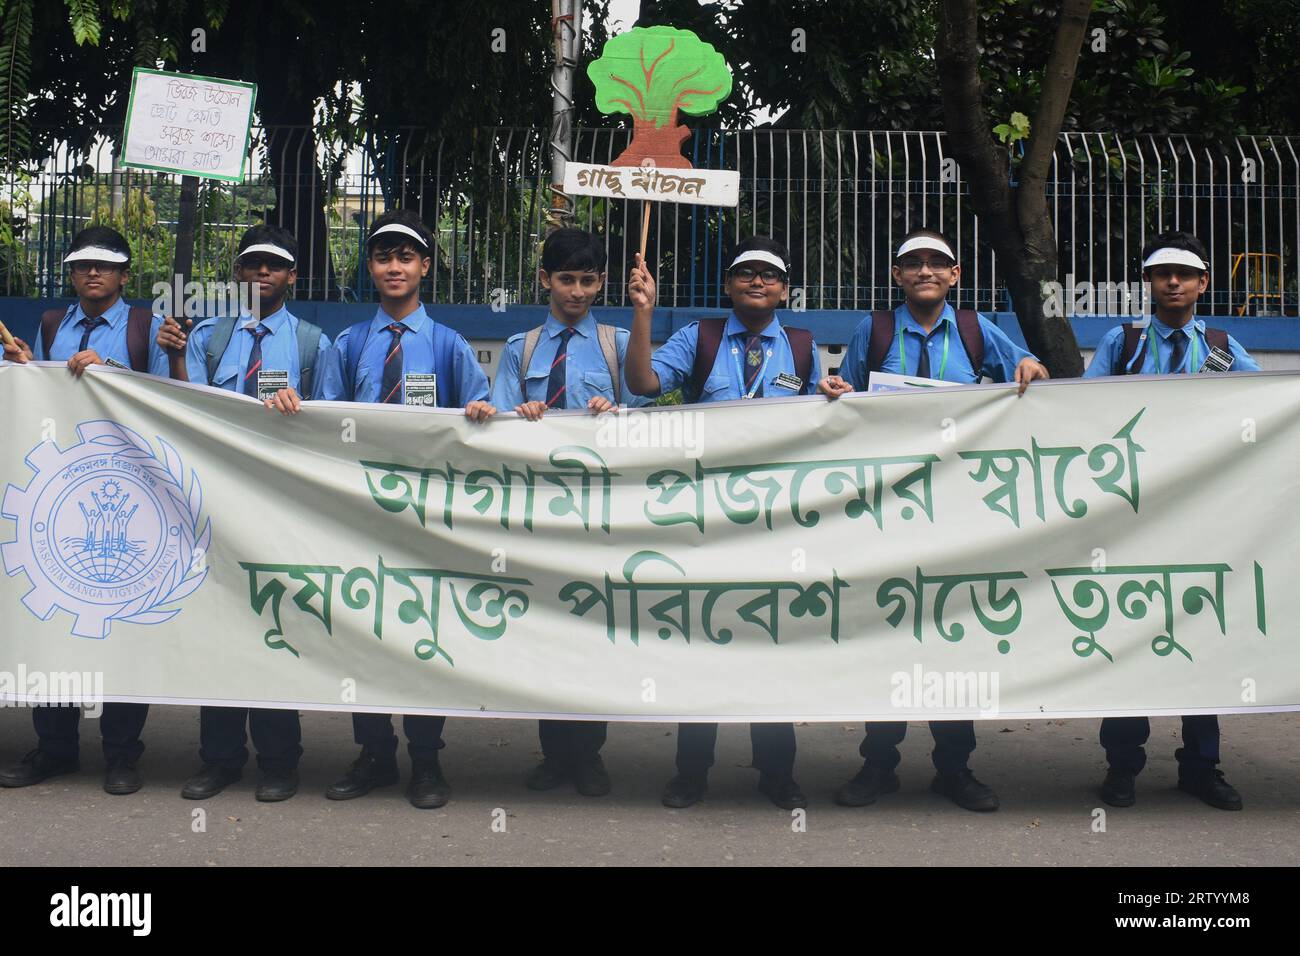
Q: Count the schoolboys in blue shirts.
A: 7